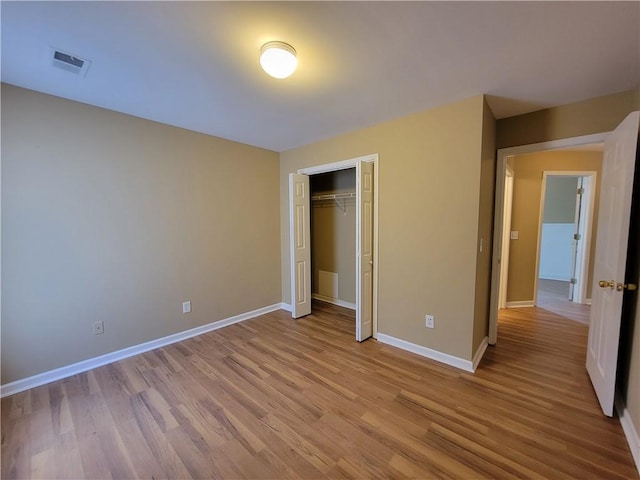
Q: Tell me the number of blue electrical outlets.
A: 0